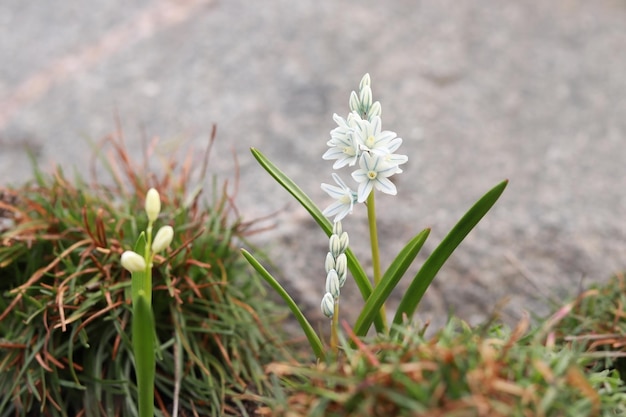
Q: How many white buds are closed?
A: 14